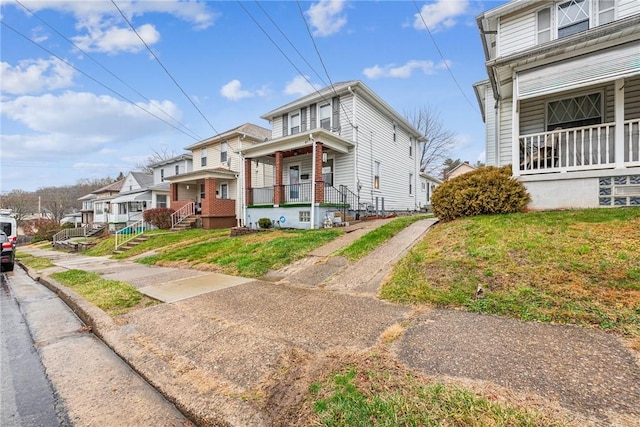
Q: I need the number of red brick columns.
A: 5